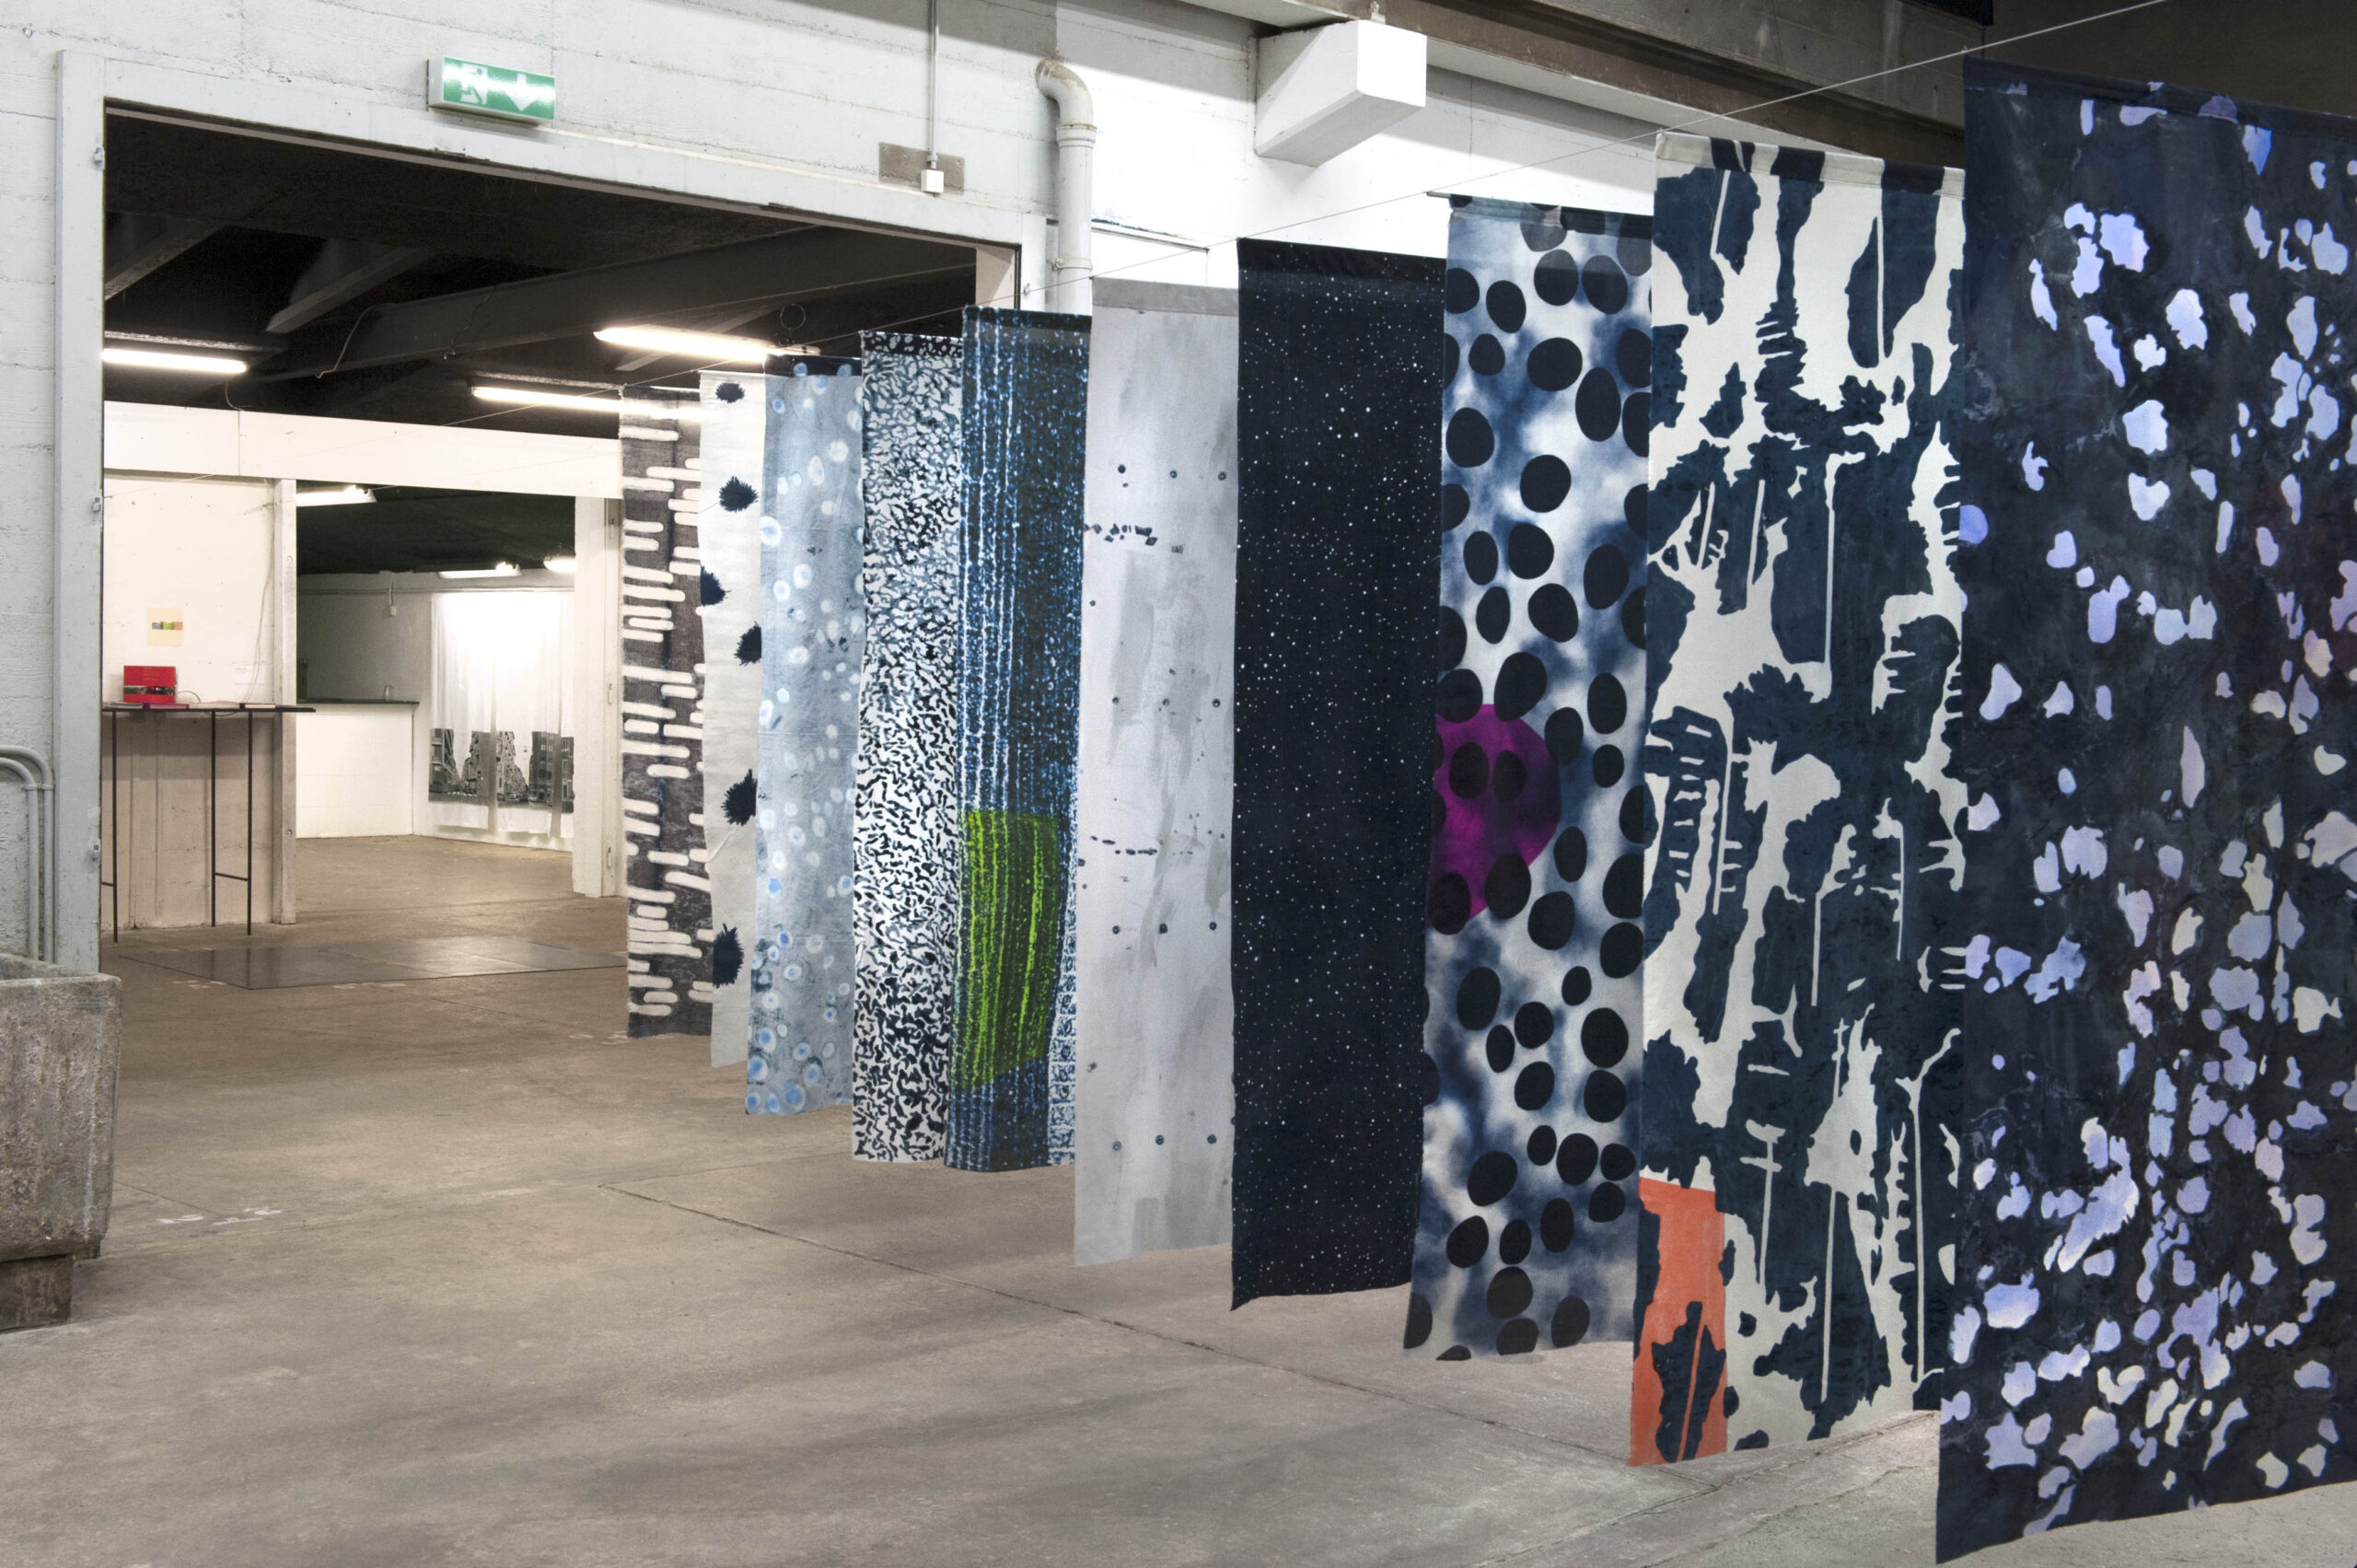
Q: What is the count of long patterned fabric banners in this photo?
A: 10